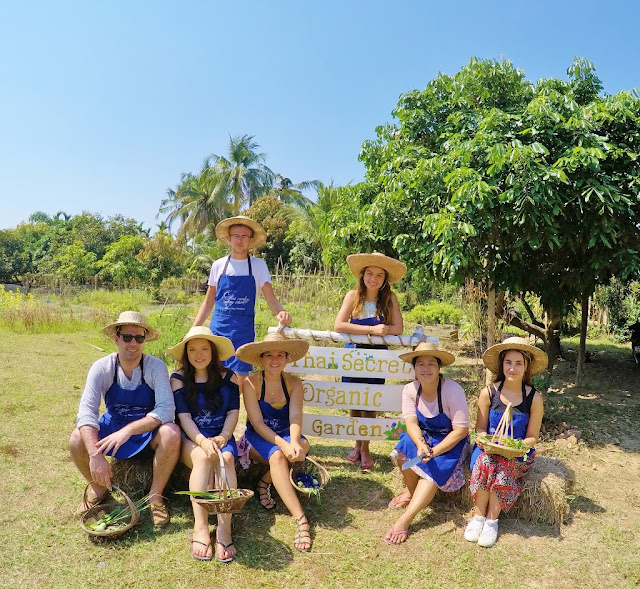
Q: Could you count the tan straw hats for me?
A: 7